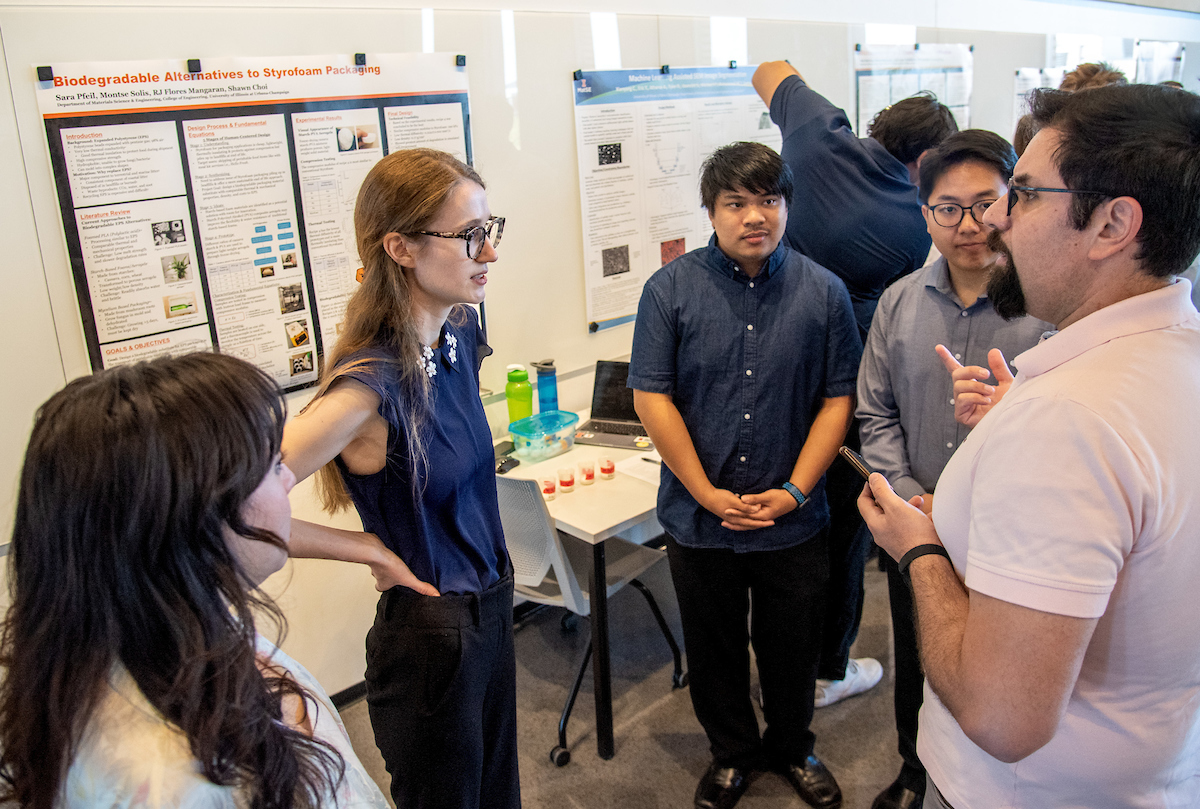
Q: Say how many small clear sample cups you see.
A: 4